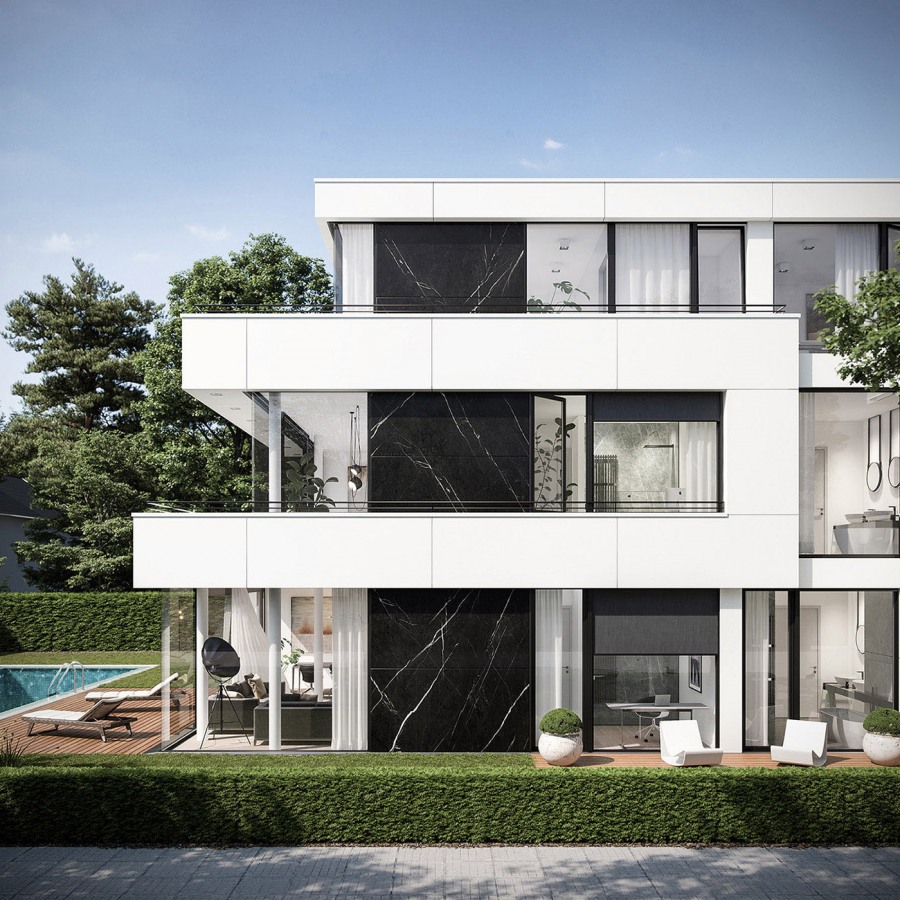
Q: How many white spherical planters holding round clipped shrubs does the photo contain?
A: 2